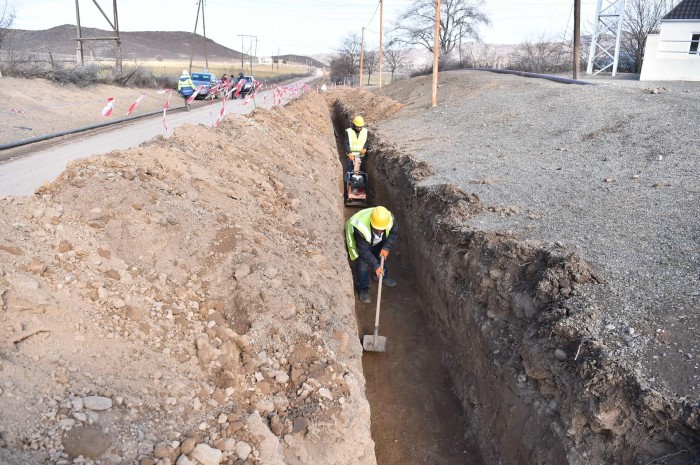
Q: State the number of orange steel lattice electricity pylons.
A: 0